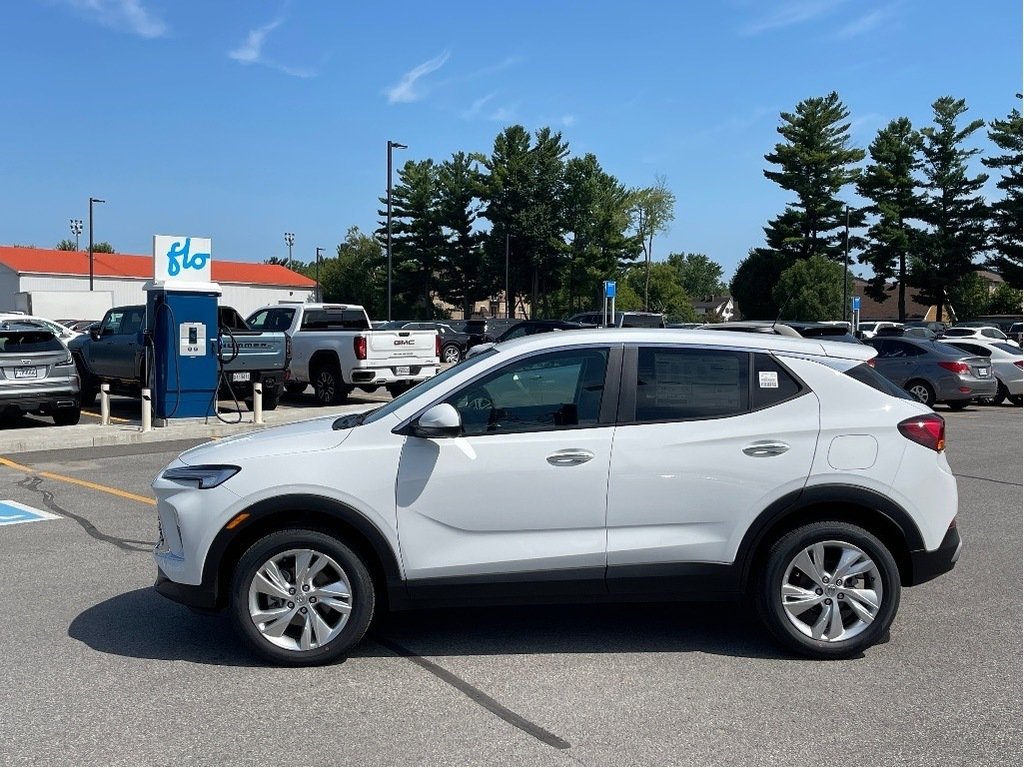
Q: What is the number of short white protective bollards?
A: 3